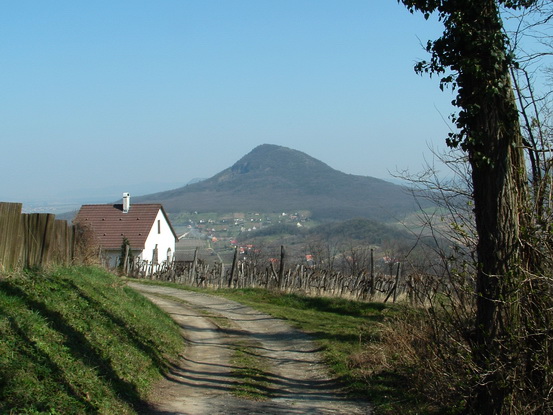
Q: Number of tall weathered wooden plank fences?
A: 1